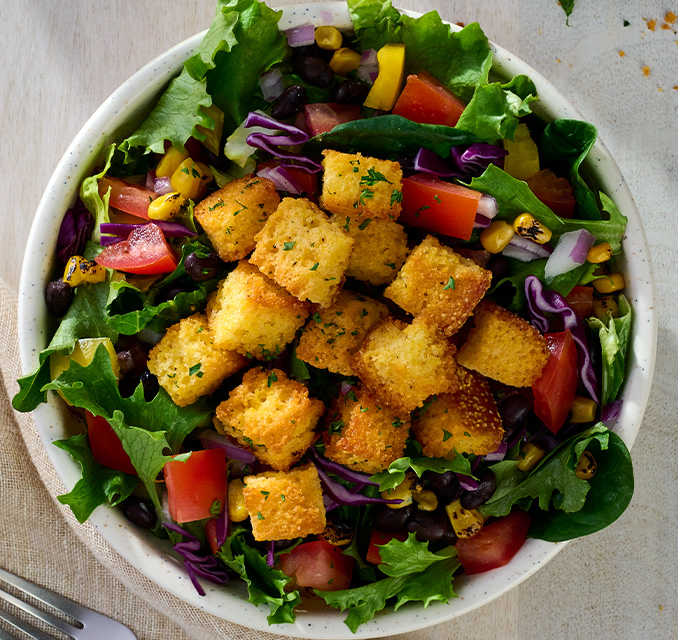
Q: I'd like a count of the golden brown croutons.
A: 14